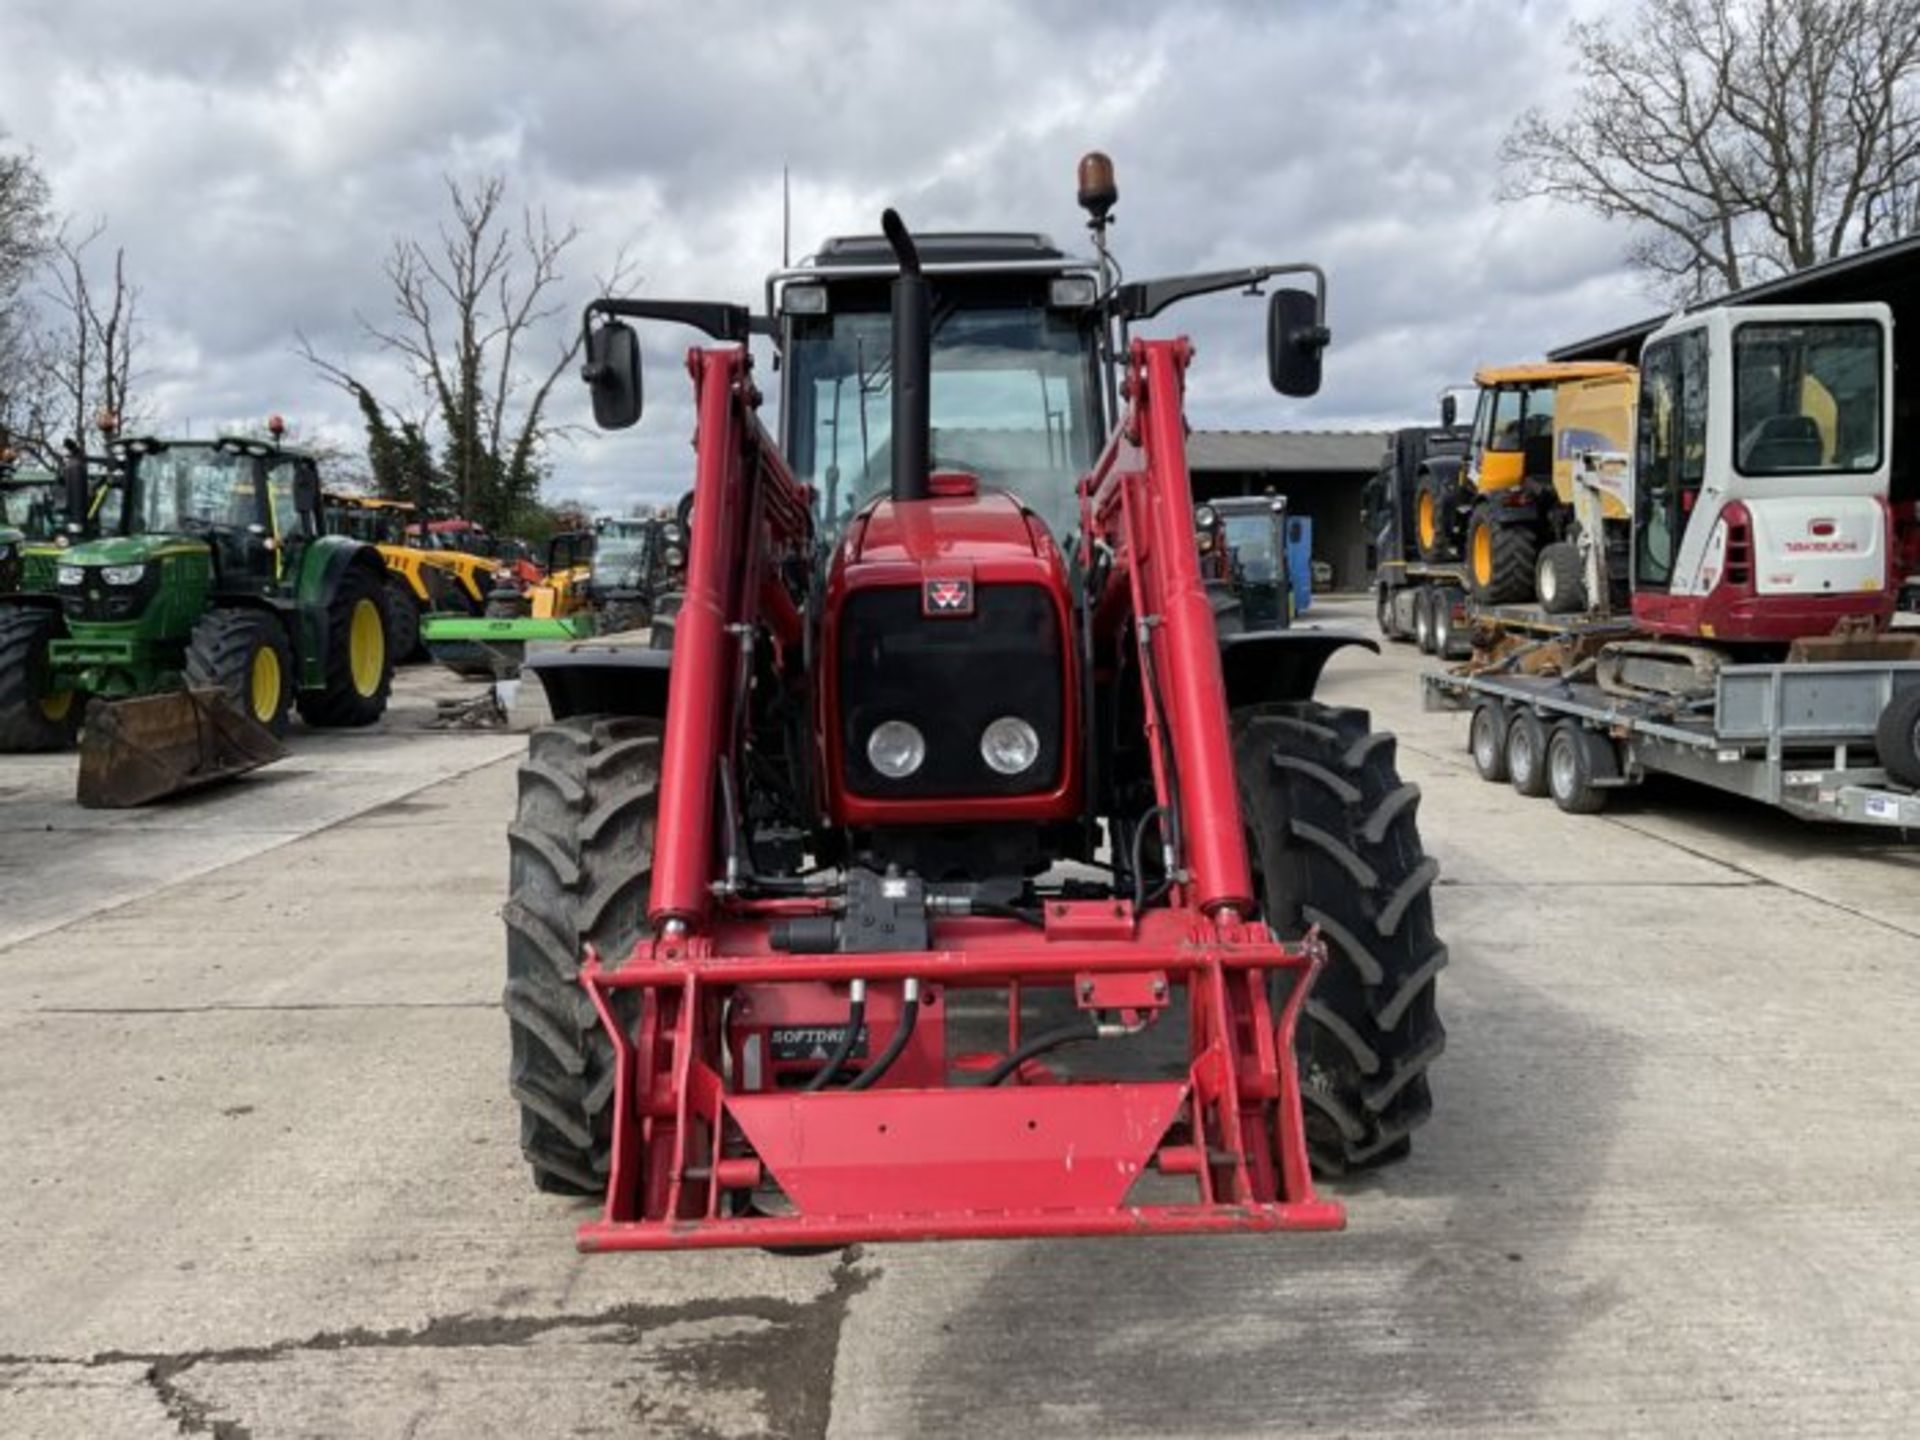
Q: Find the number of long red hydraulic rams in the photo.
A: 2